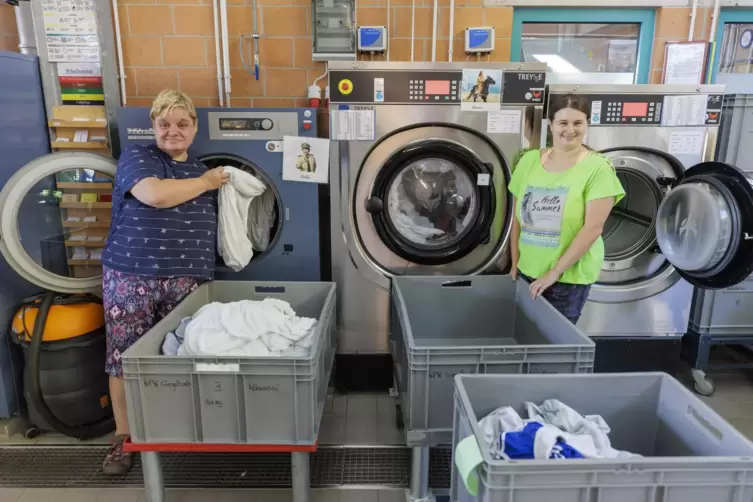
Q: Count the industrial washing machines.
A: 3